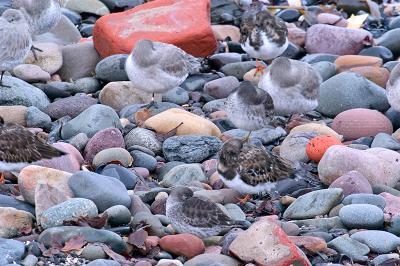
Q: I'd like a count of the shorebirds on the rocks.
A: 10